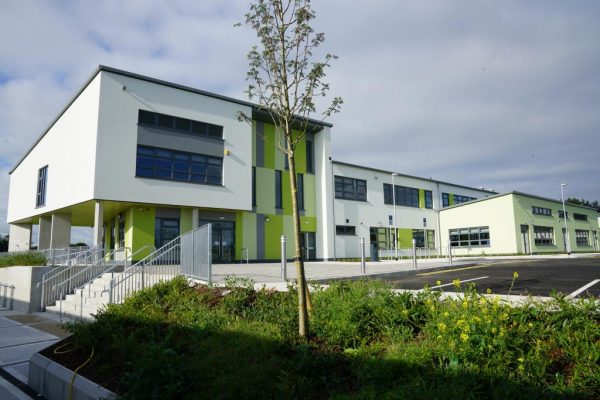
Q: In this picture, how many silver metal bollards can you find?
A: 4